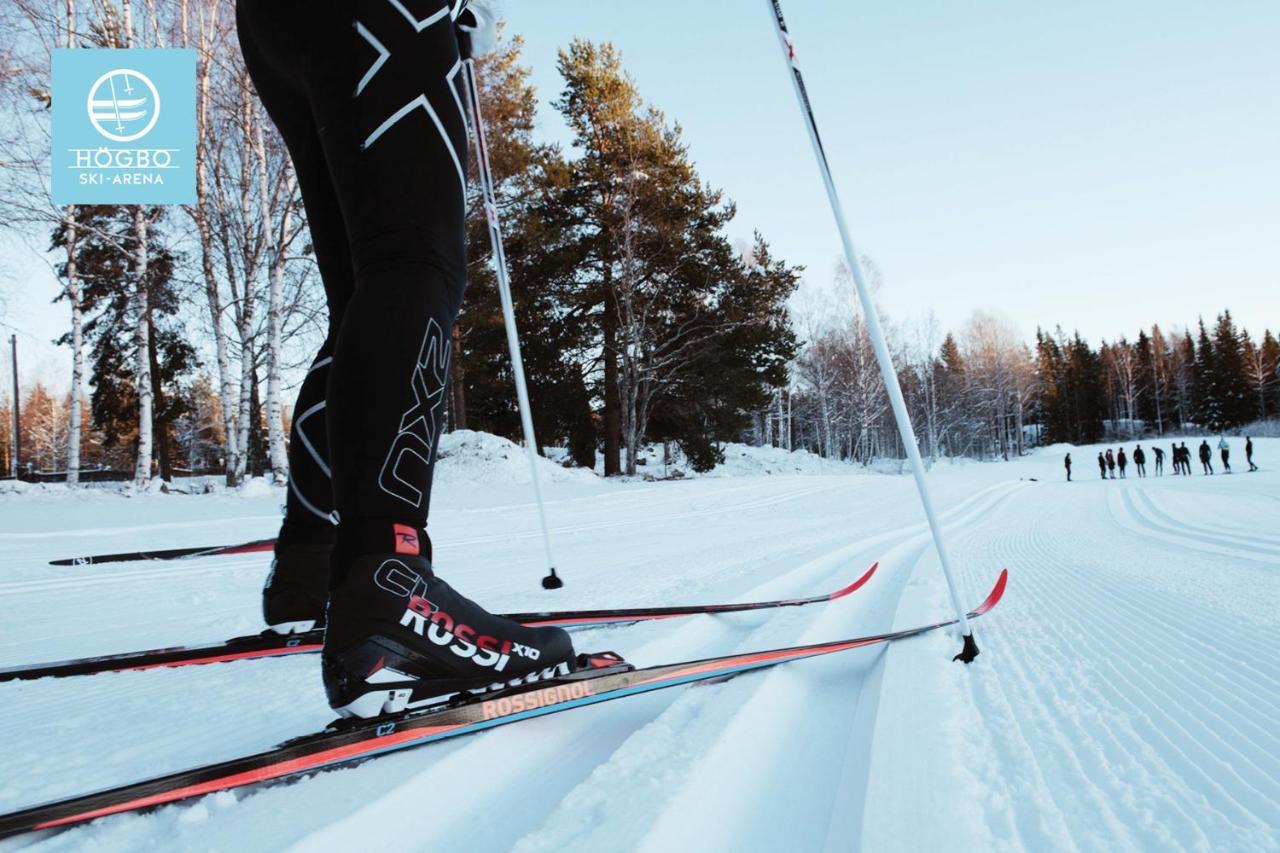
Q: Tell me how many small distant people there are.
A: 11